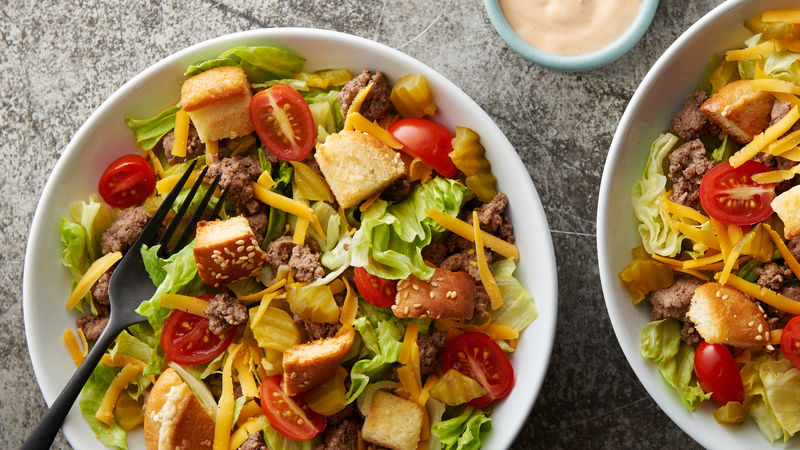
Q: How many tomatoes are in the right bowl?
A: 3